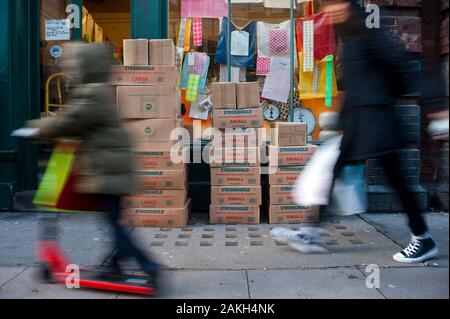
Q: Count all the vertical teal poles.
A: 2